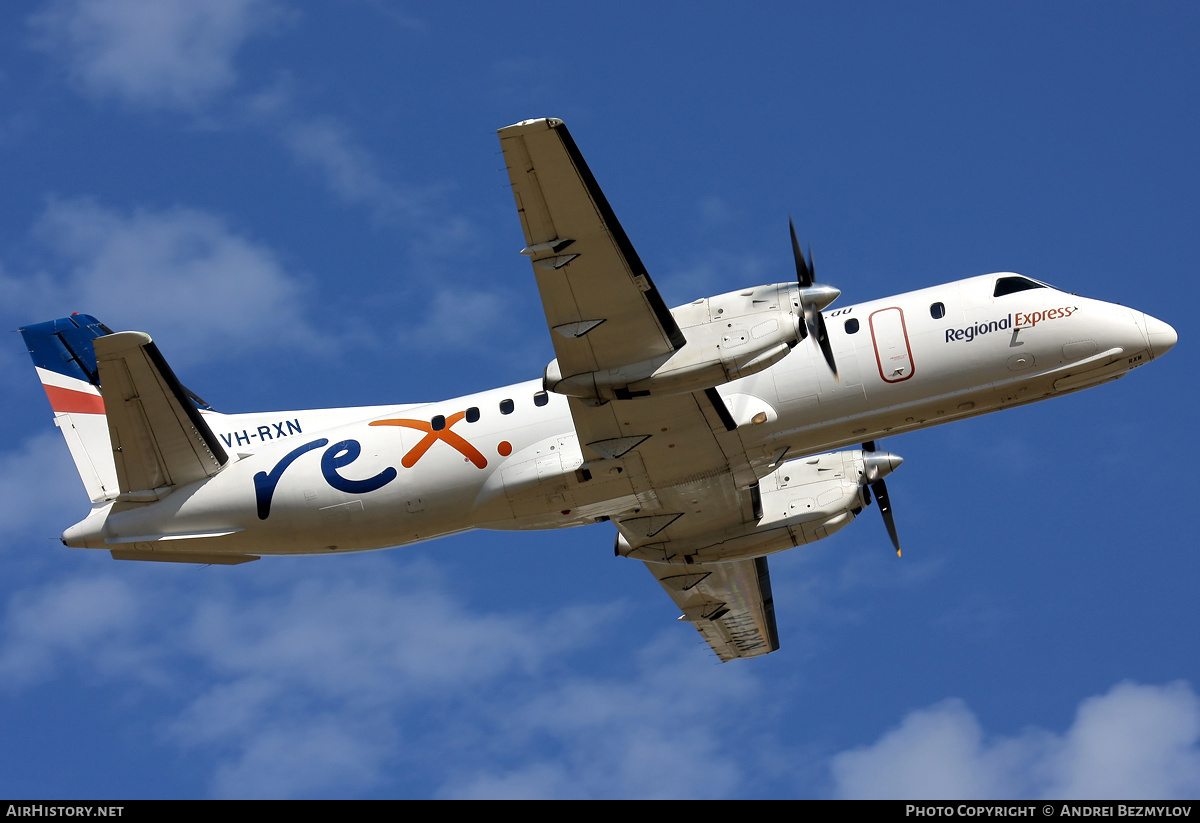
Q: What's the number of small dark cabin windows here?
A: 6